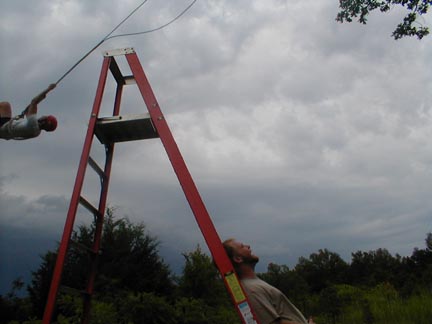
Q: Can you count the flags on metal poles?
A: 0